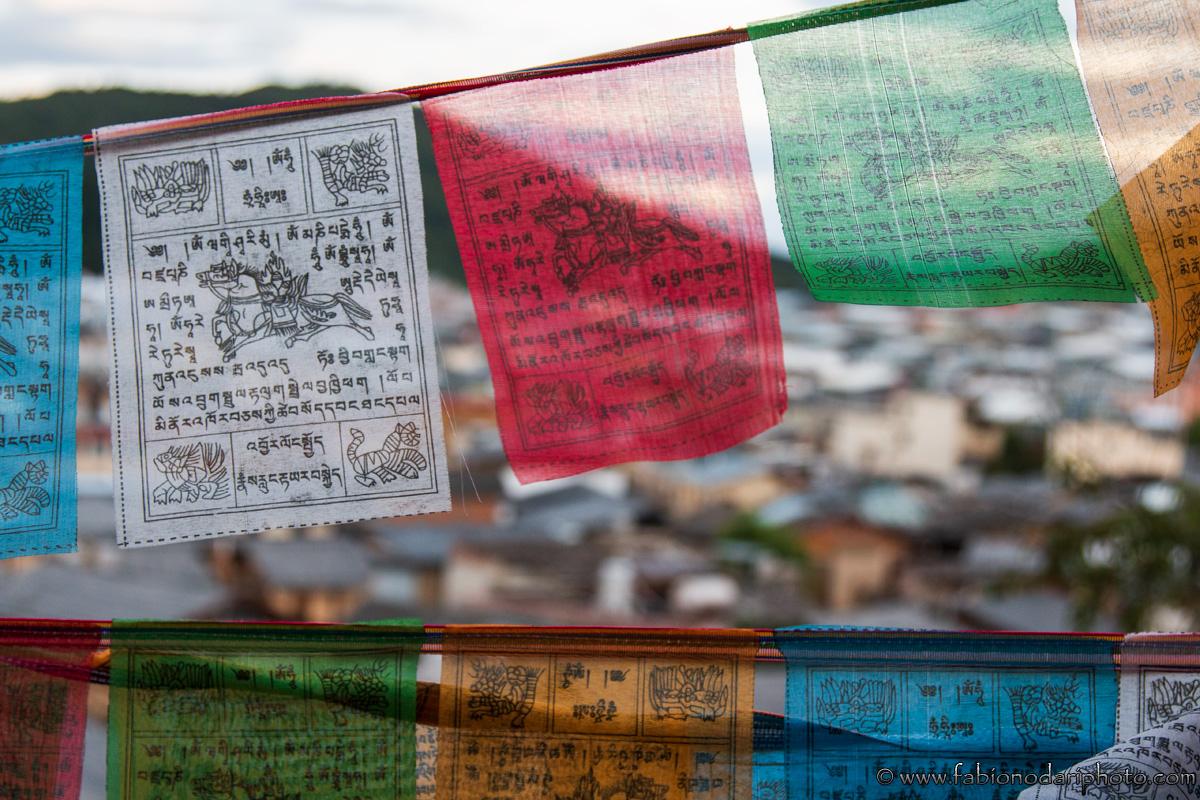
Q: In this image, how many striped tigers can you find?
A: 4